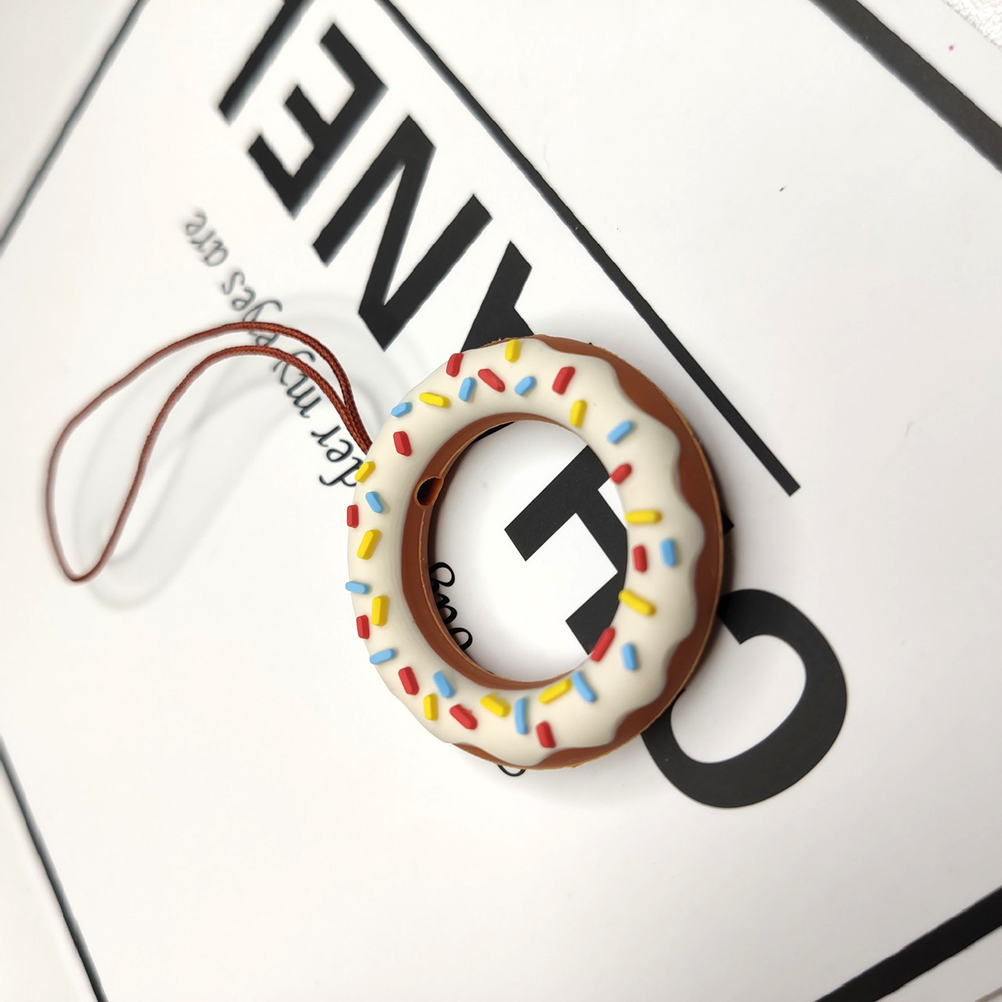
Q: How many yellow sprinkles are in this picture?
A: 11